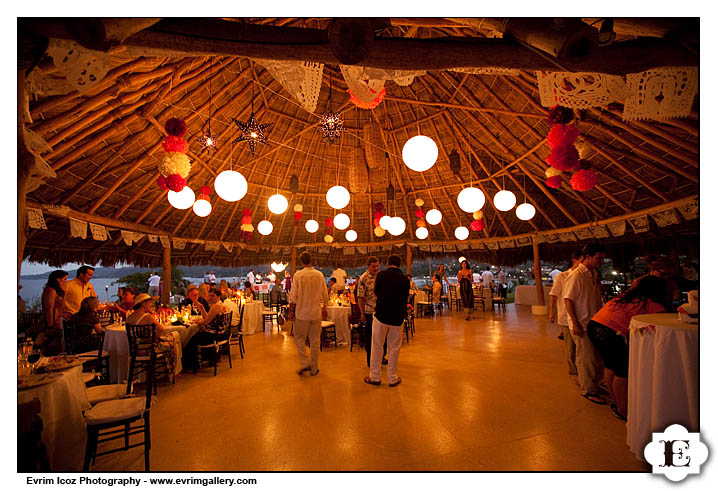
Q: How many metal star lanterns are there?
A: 3